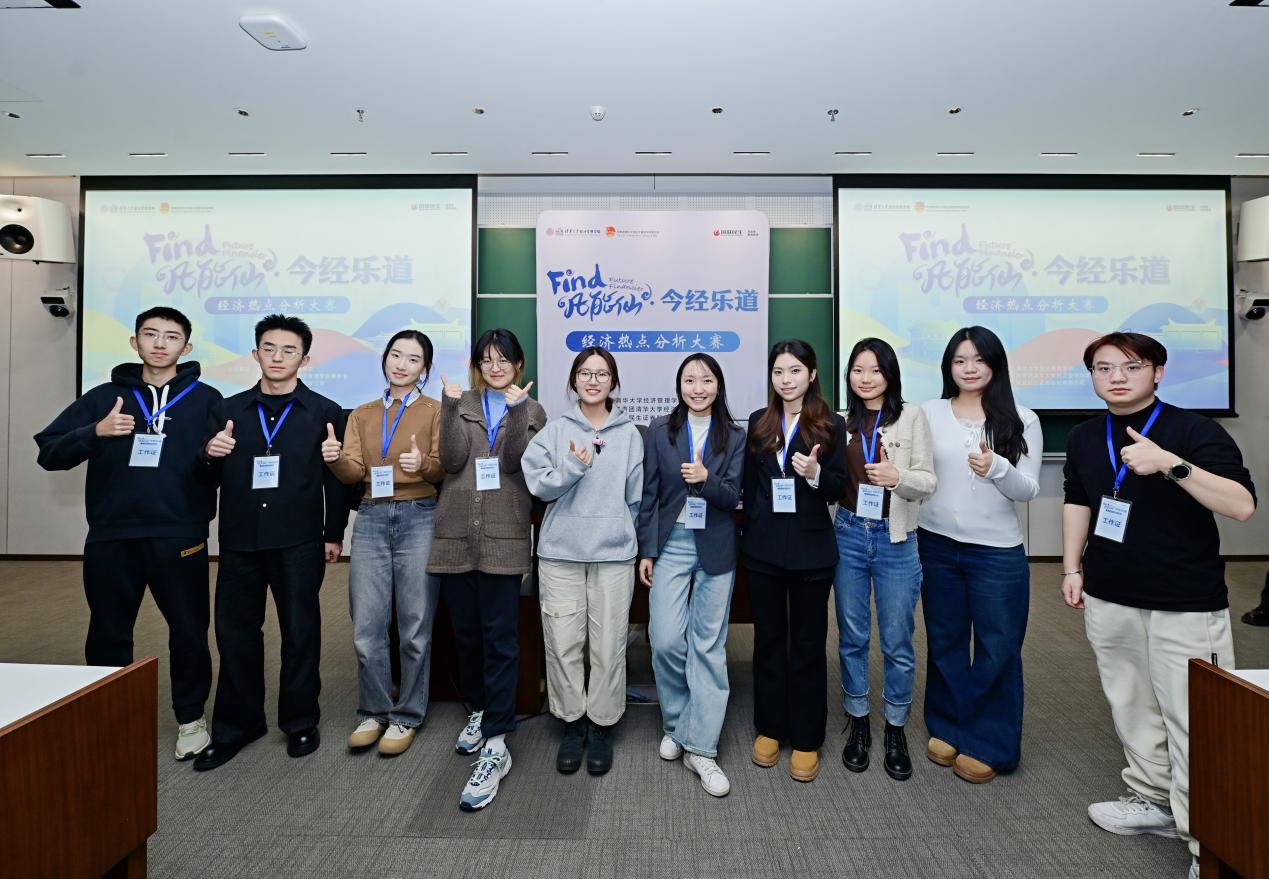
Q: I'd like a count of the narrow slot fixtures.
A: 13